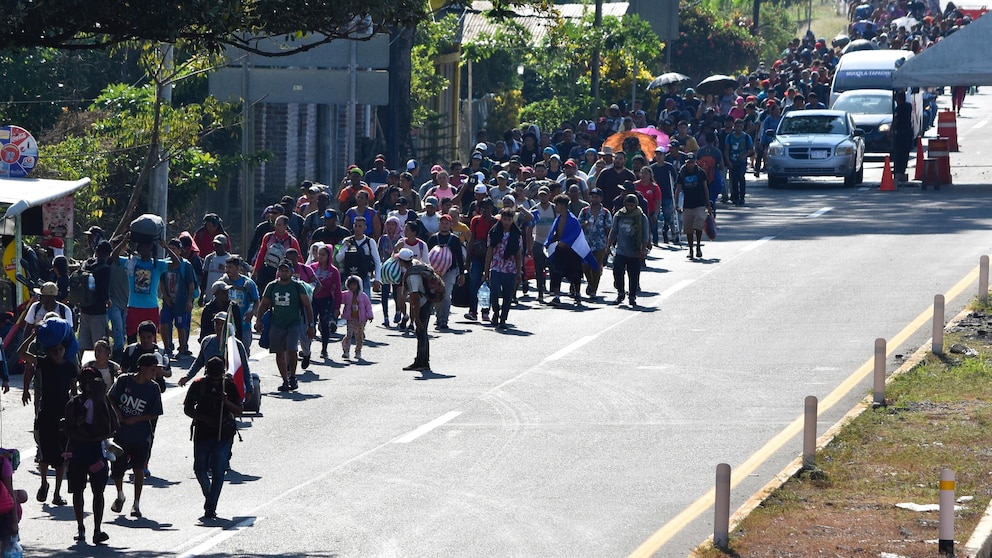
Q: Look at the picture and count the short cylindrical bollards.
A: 6